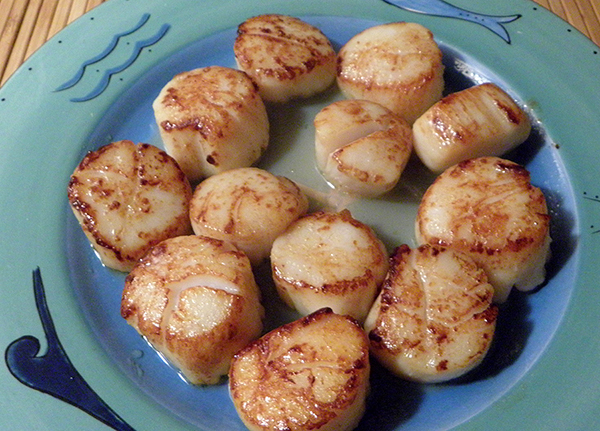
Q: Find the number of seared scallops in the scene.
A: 12